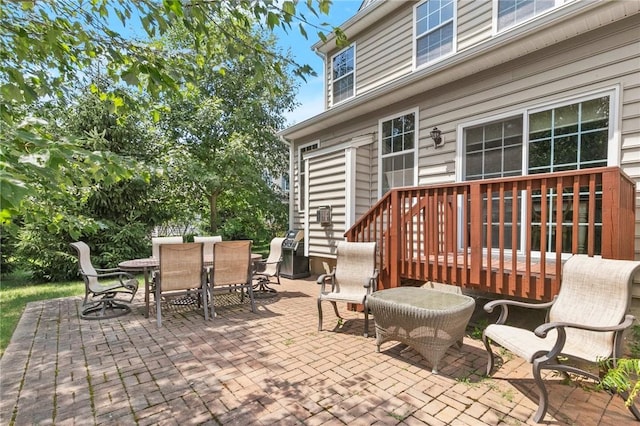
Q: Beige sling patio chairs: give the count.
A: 8